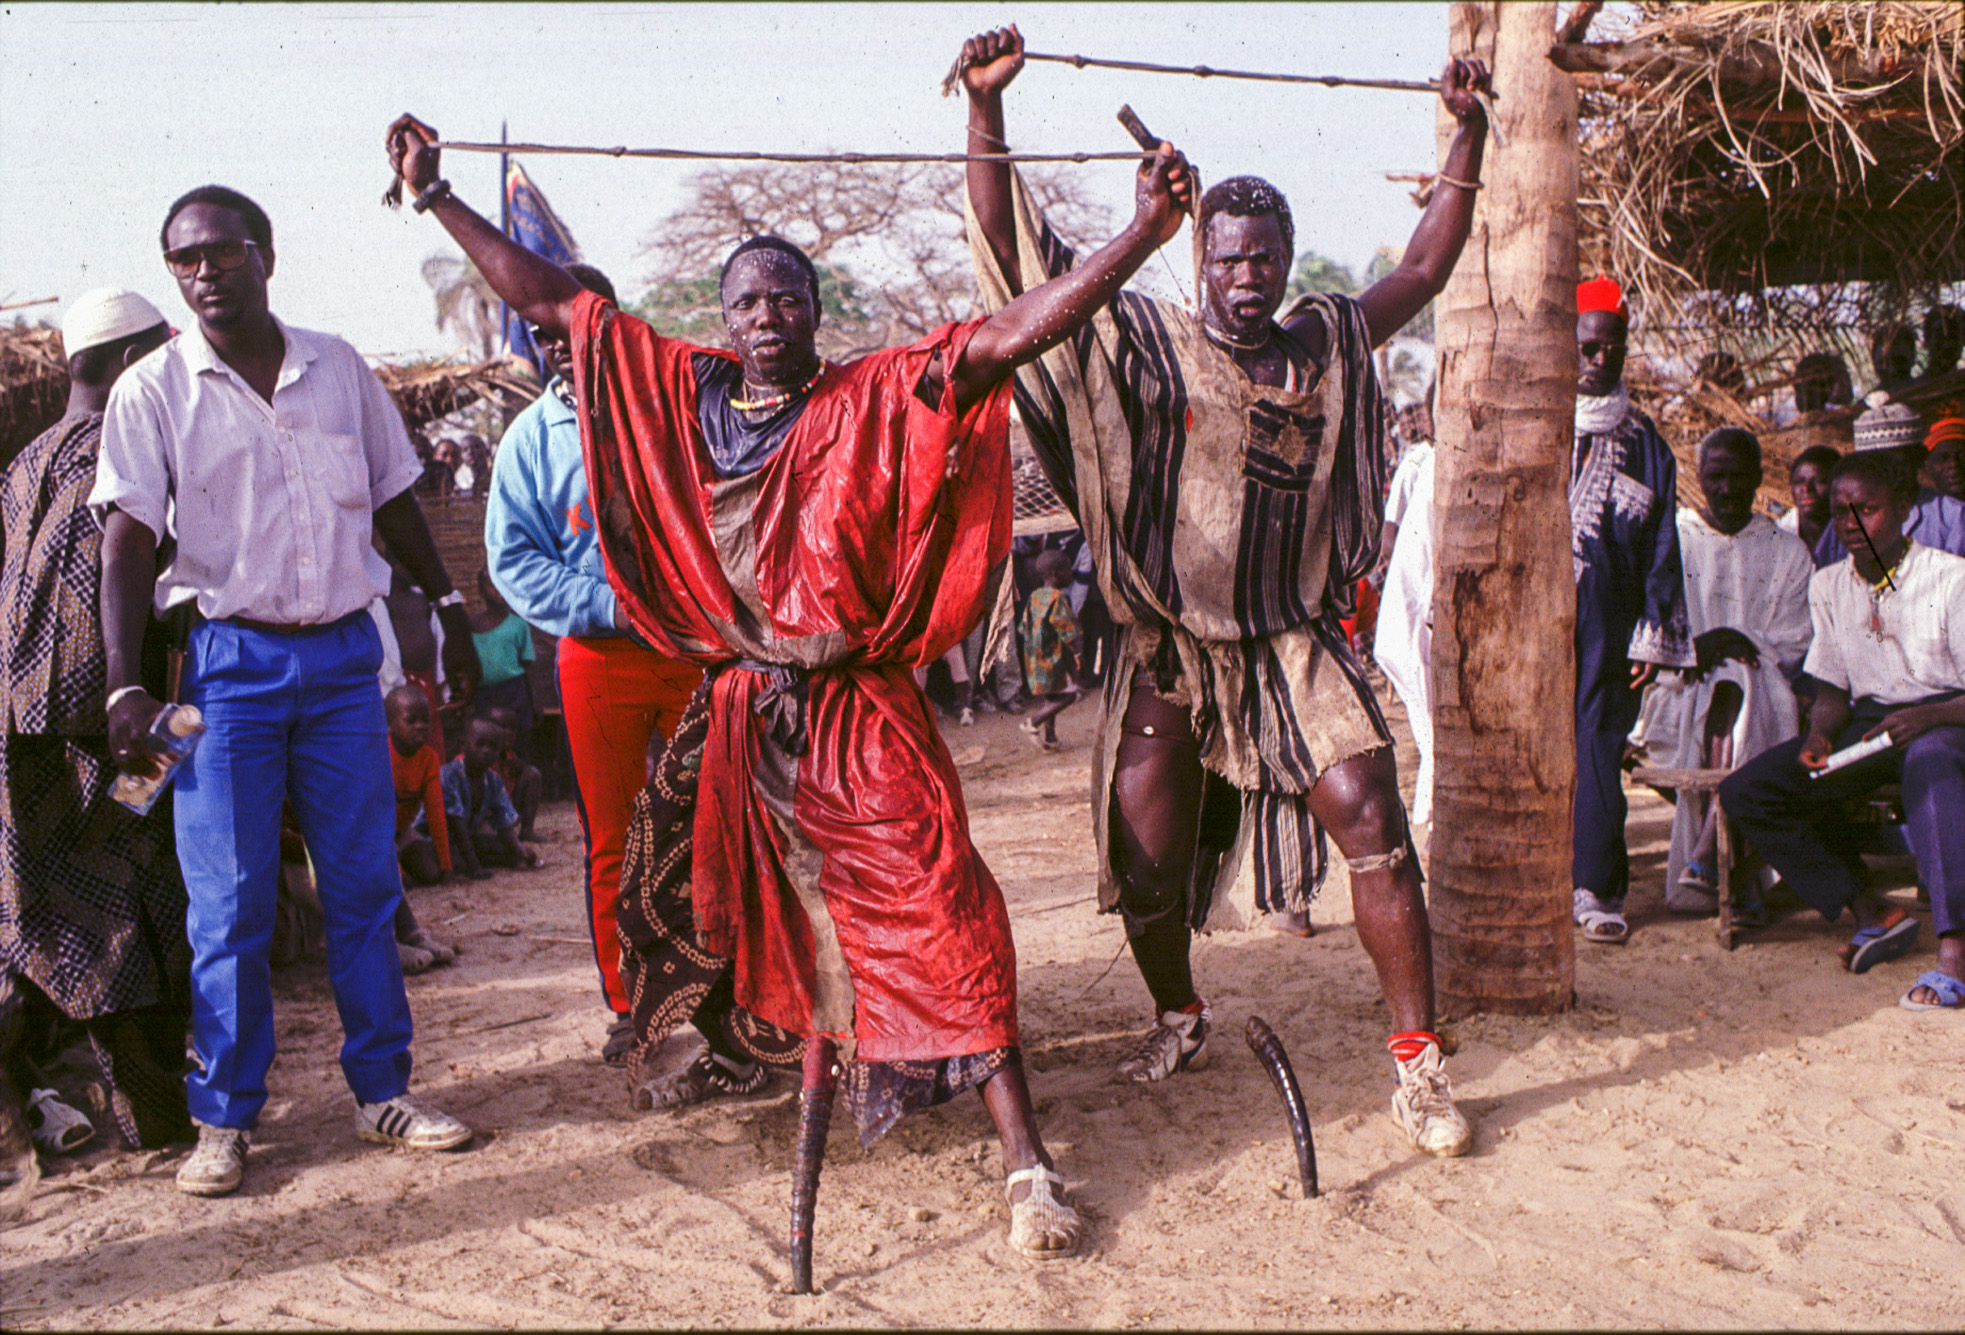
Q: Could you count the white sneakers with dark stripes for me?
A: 2